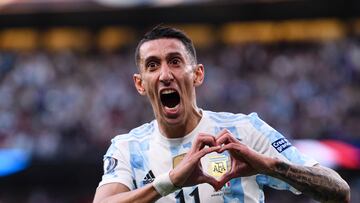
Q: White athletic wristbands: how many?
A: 1